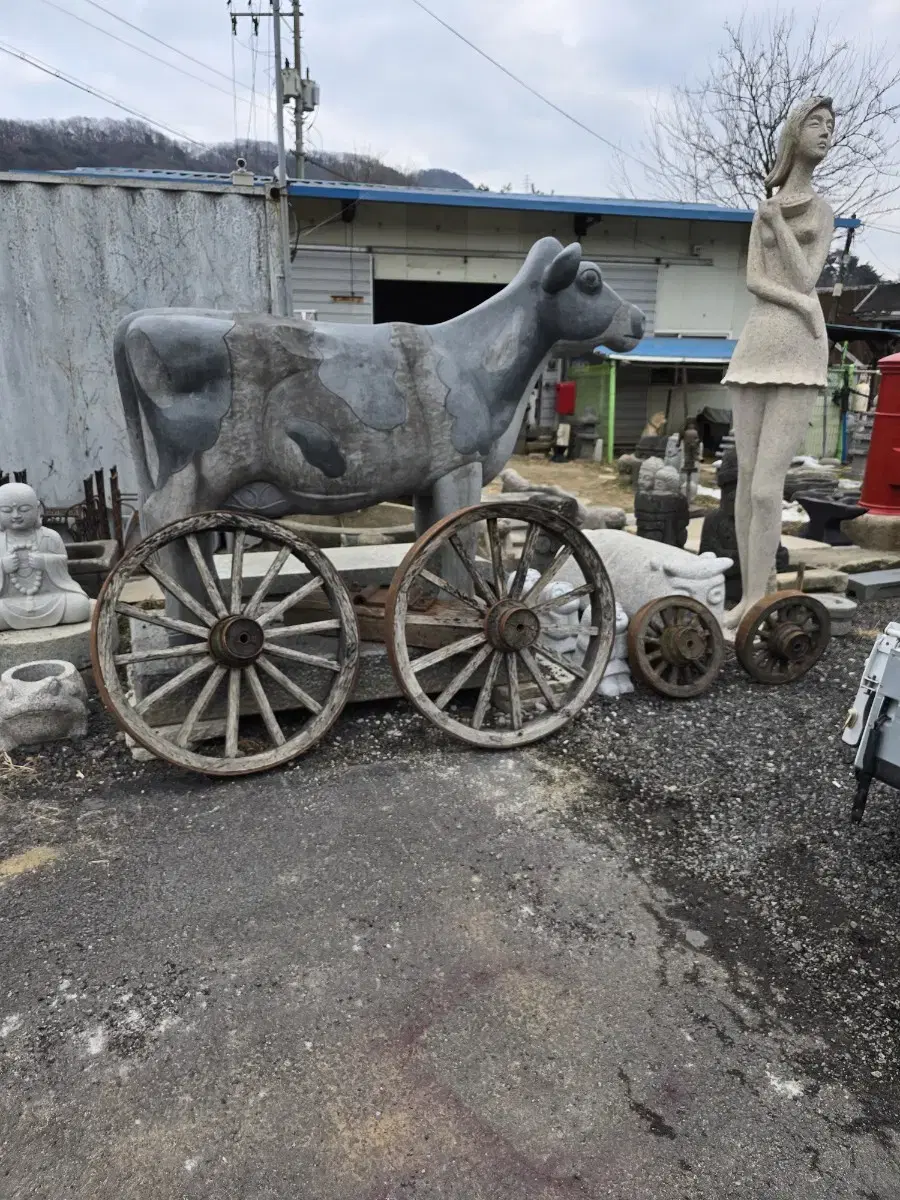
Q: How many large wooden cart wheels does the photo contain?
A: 2